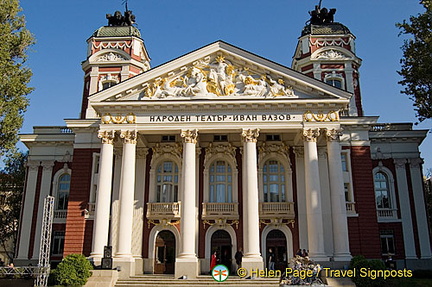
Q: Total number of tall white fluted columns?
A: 6